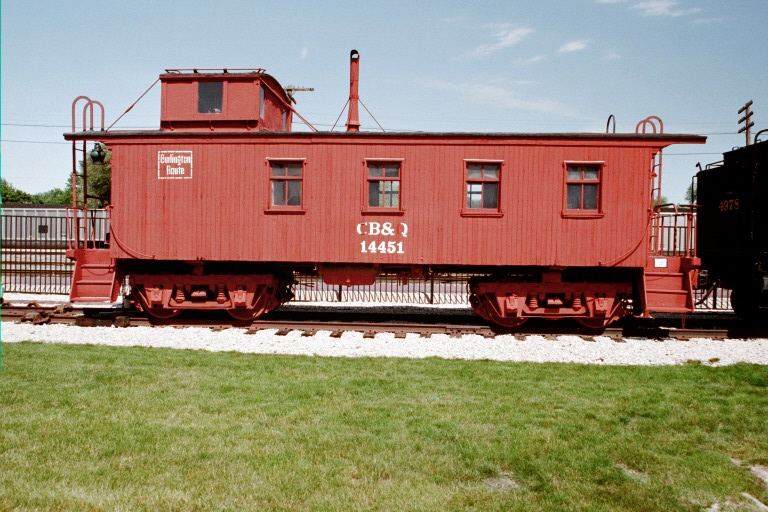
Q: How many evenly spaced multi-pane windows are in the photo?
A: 4